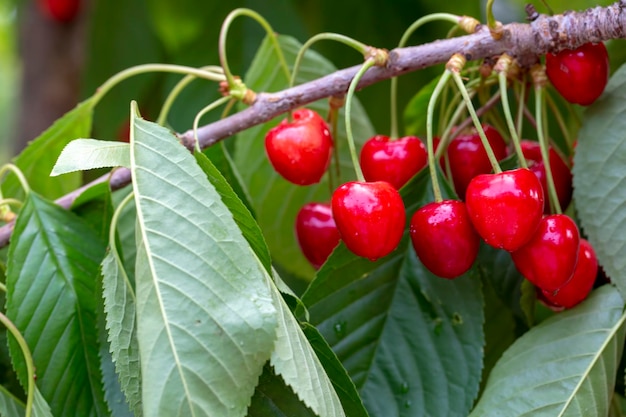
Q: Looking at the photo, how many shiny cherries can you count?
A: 11